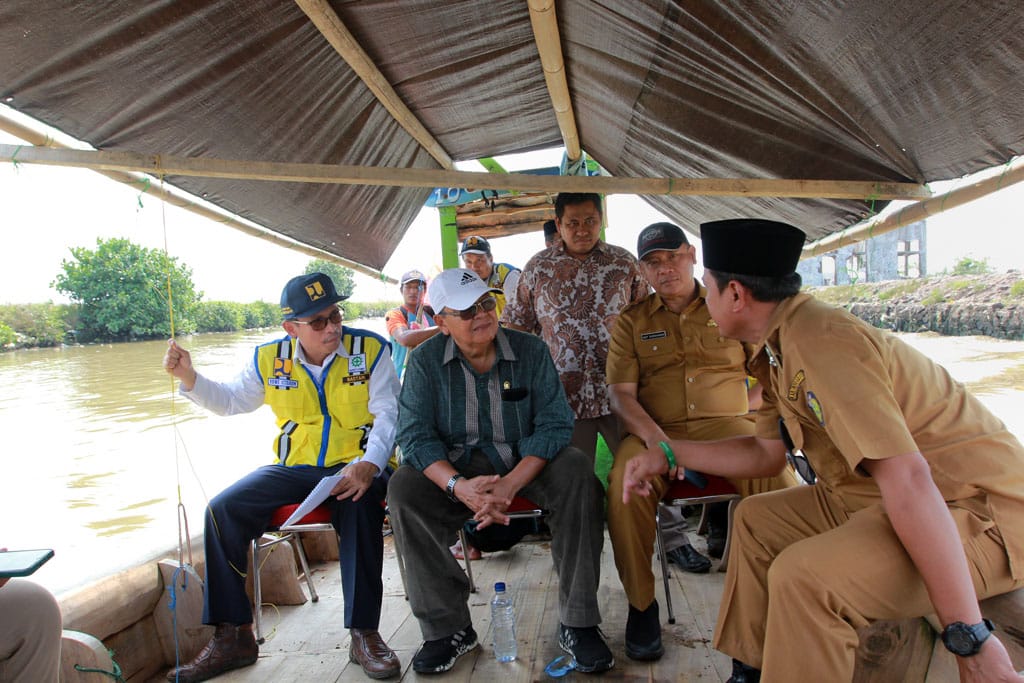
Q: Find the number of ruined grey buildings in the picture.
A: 1